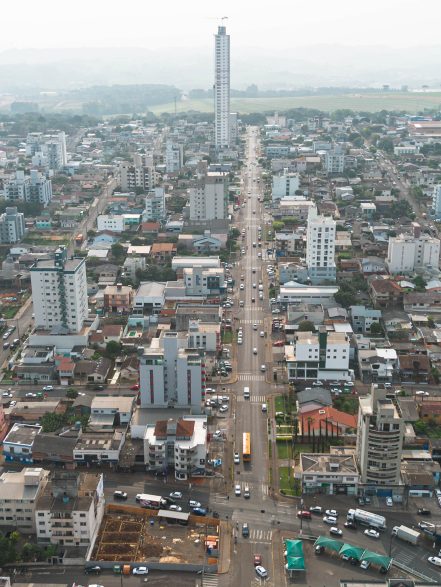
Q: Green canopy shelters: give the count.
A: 5